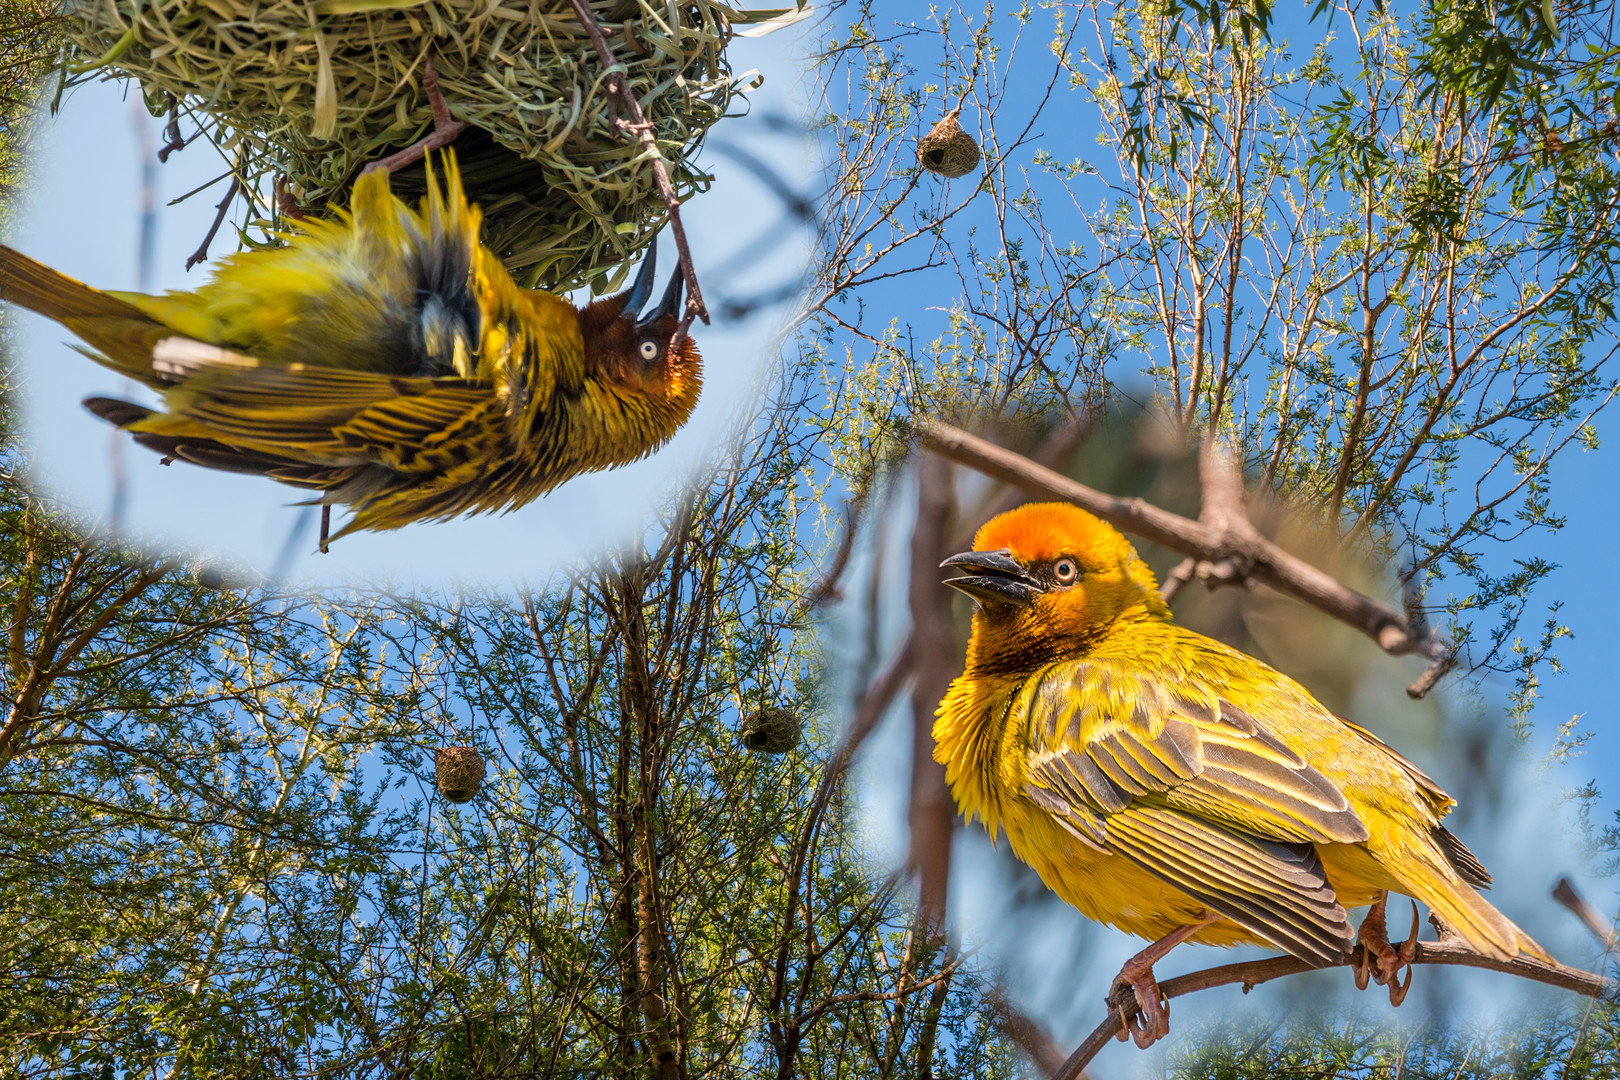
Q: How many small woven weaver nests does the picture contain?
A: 3